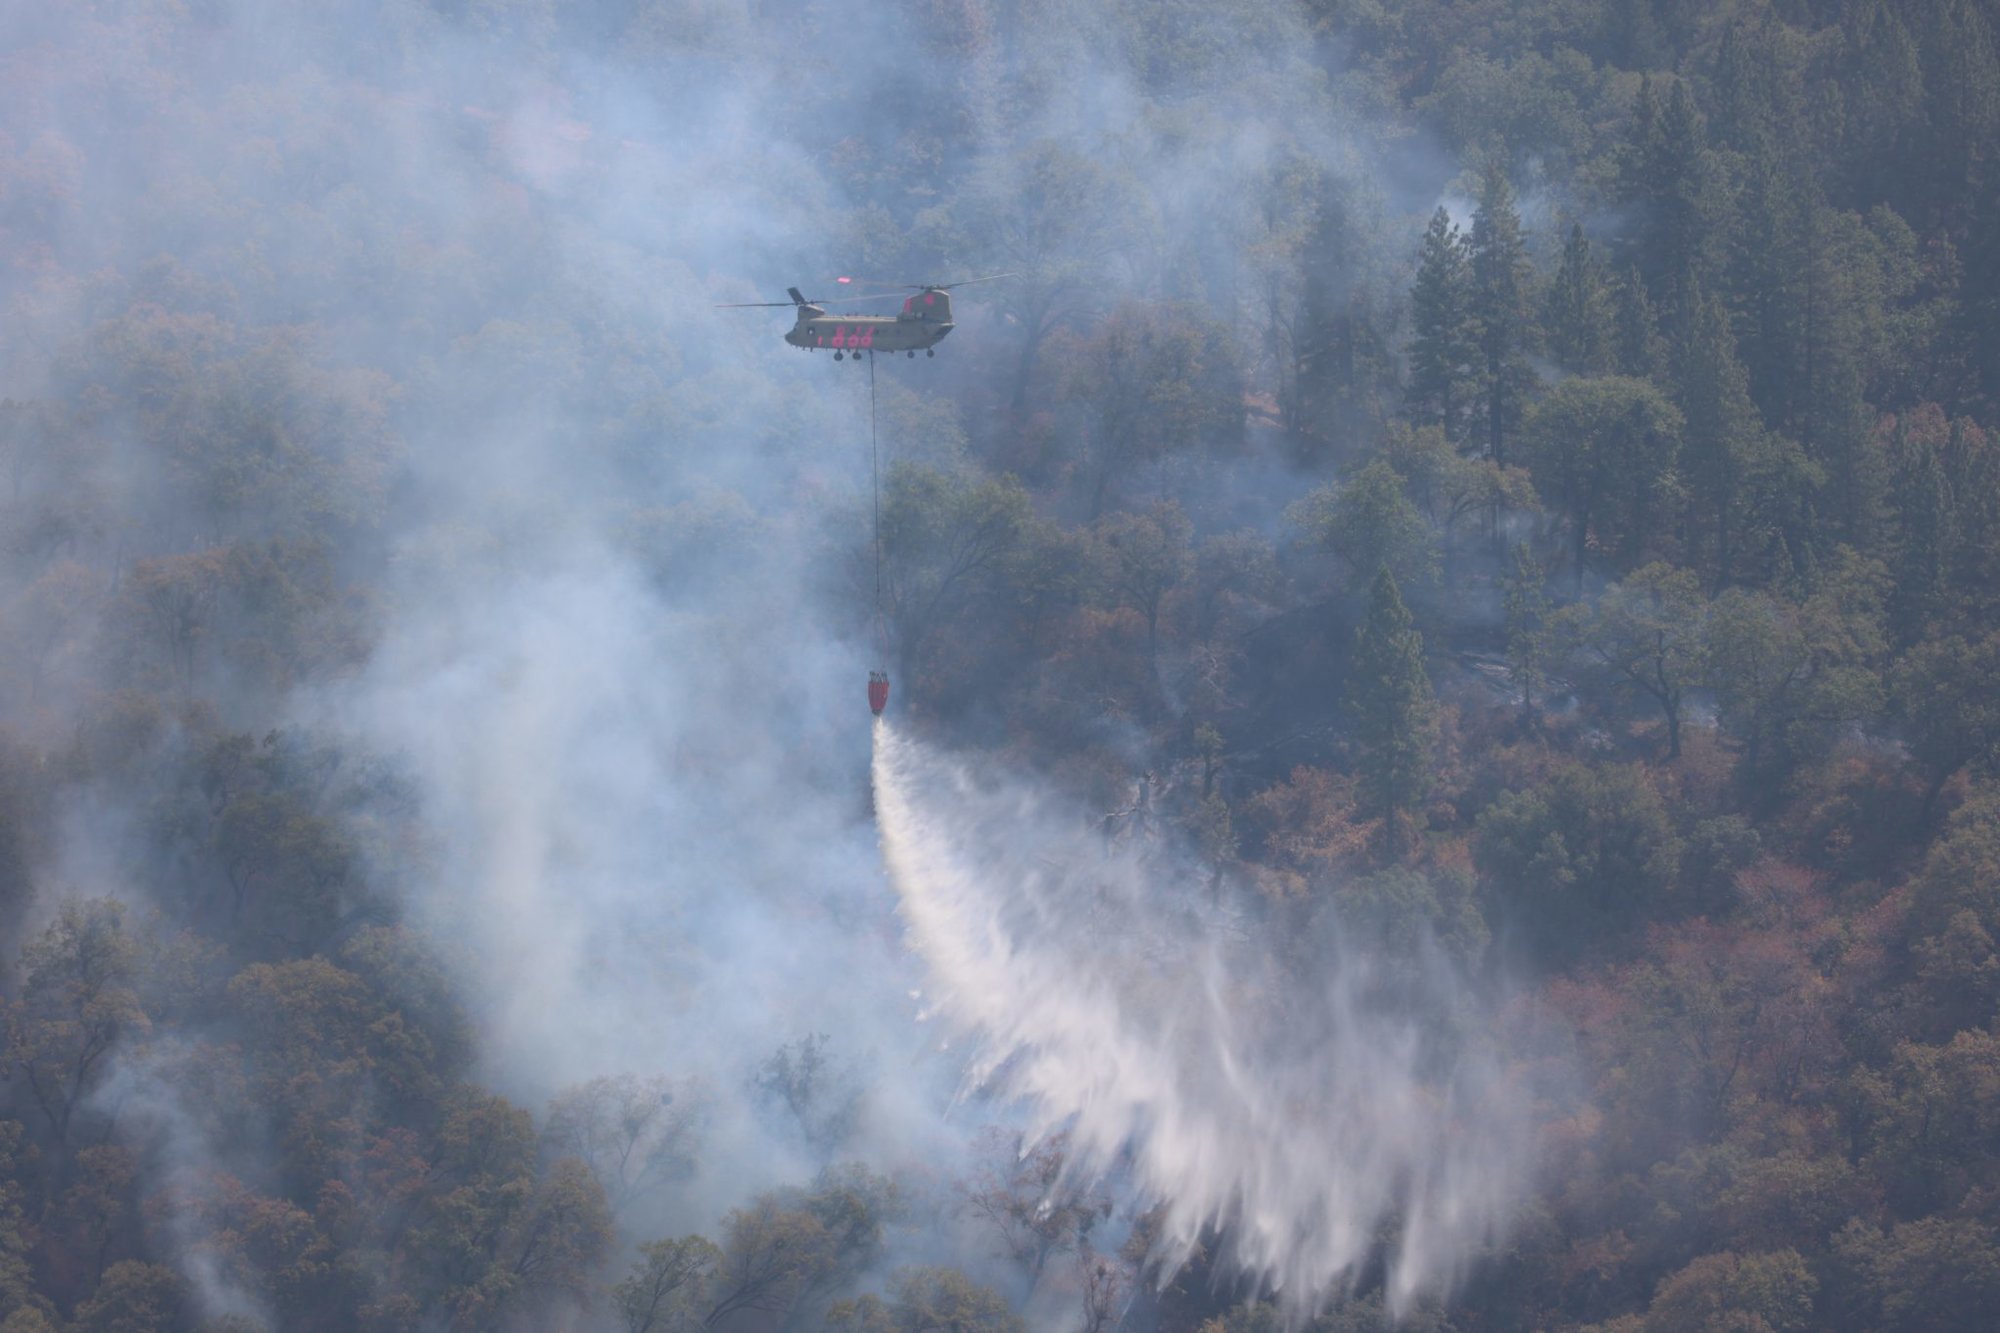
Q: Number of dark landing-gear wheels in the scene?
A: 4